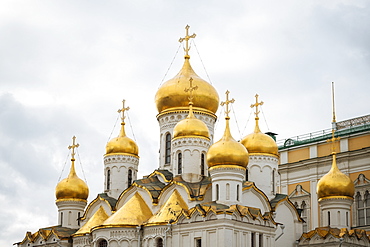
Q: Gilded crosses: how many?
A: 7